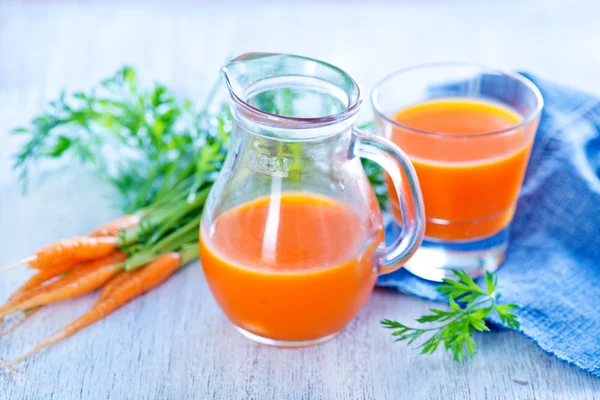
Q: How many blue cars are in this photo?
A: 0